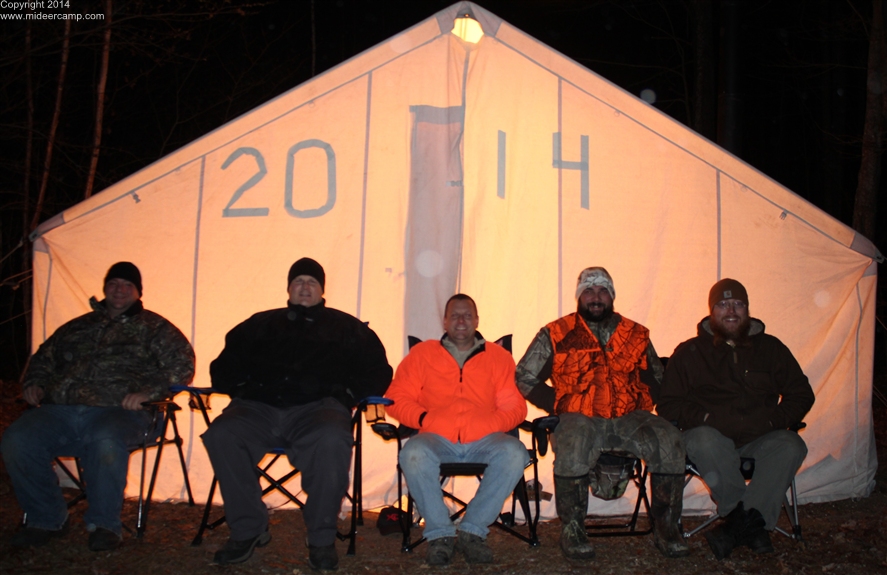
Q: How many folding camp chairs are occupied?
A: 5